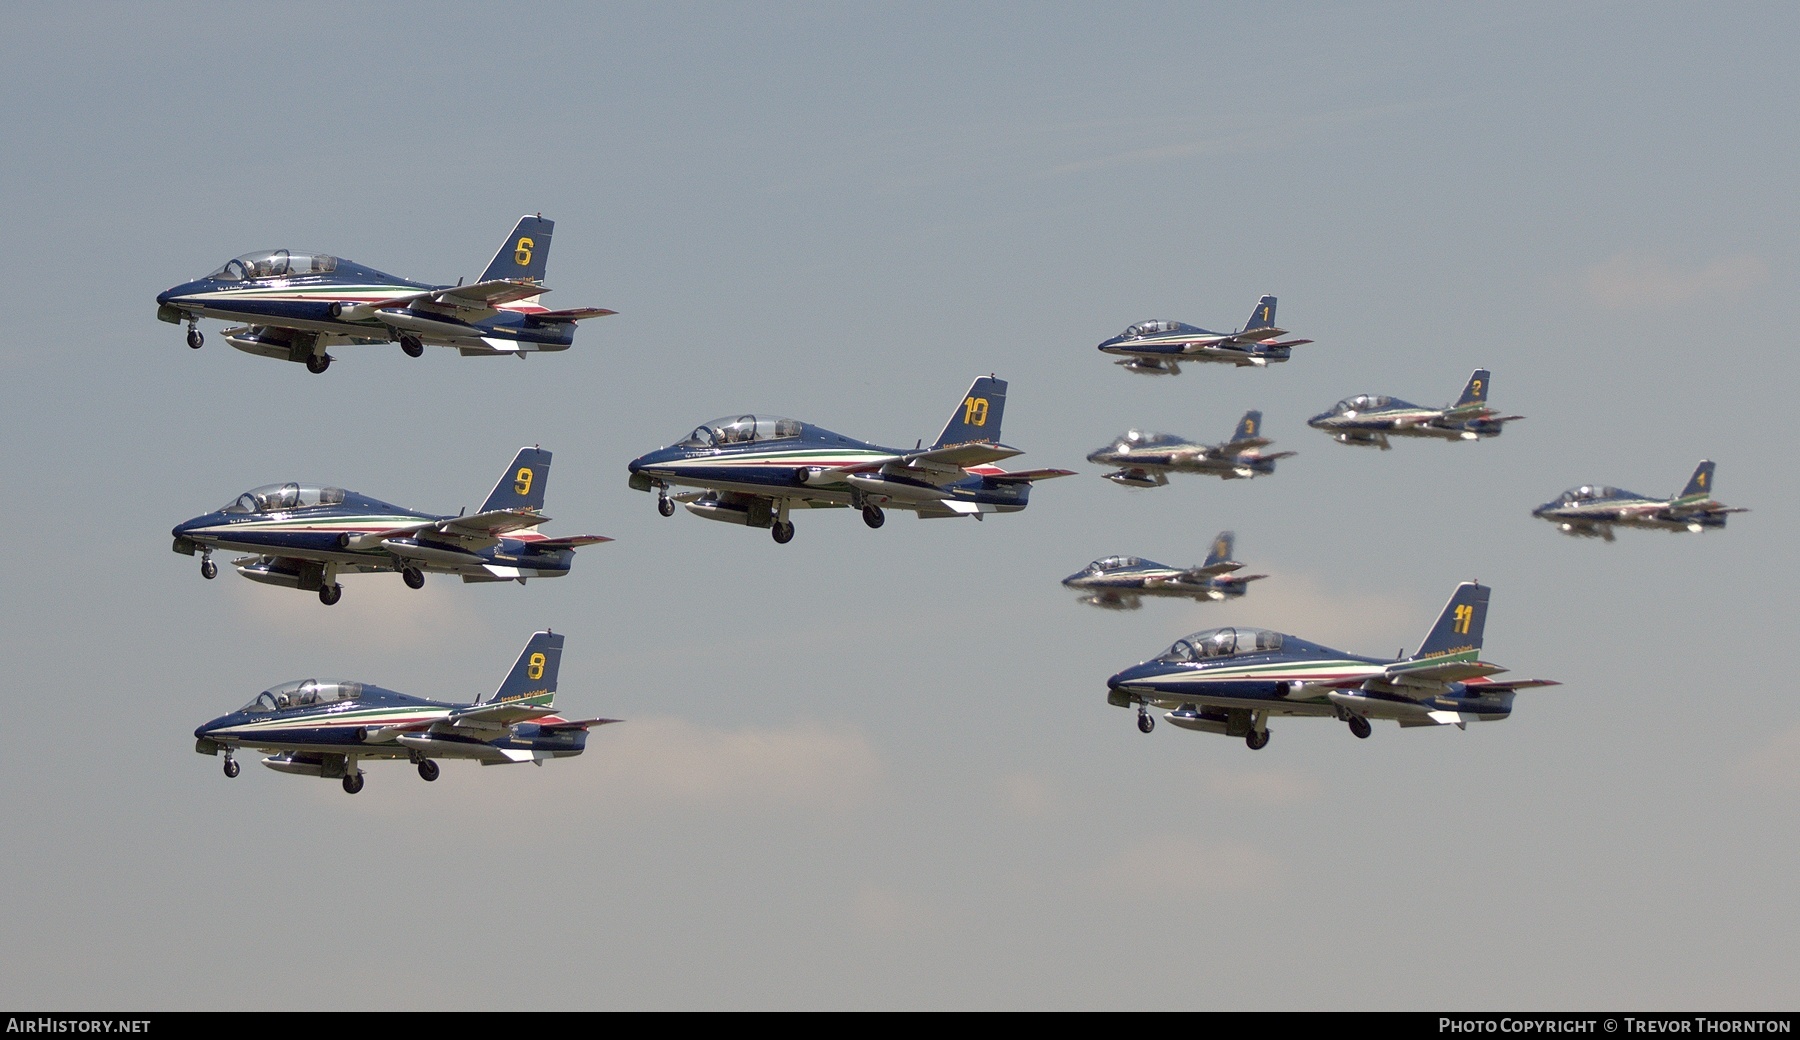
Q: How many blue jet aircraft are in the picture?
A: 10